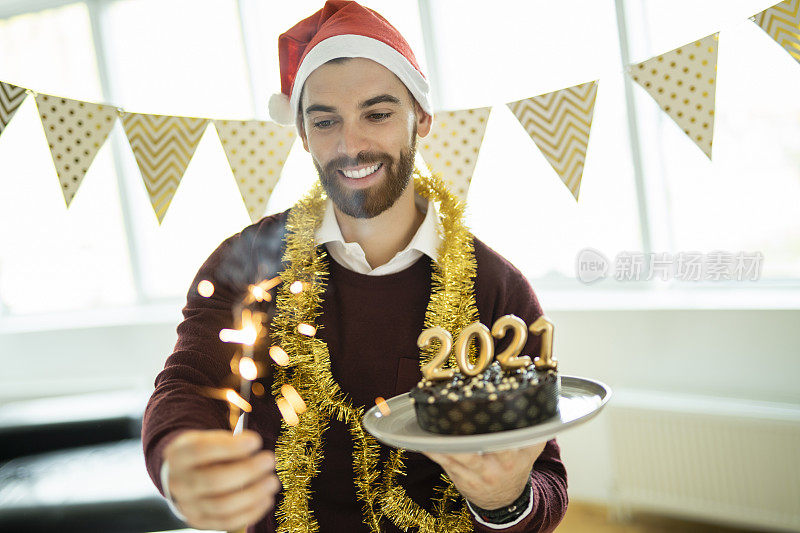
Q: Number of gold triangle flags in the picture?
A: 8